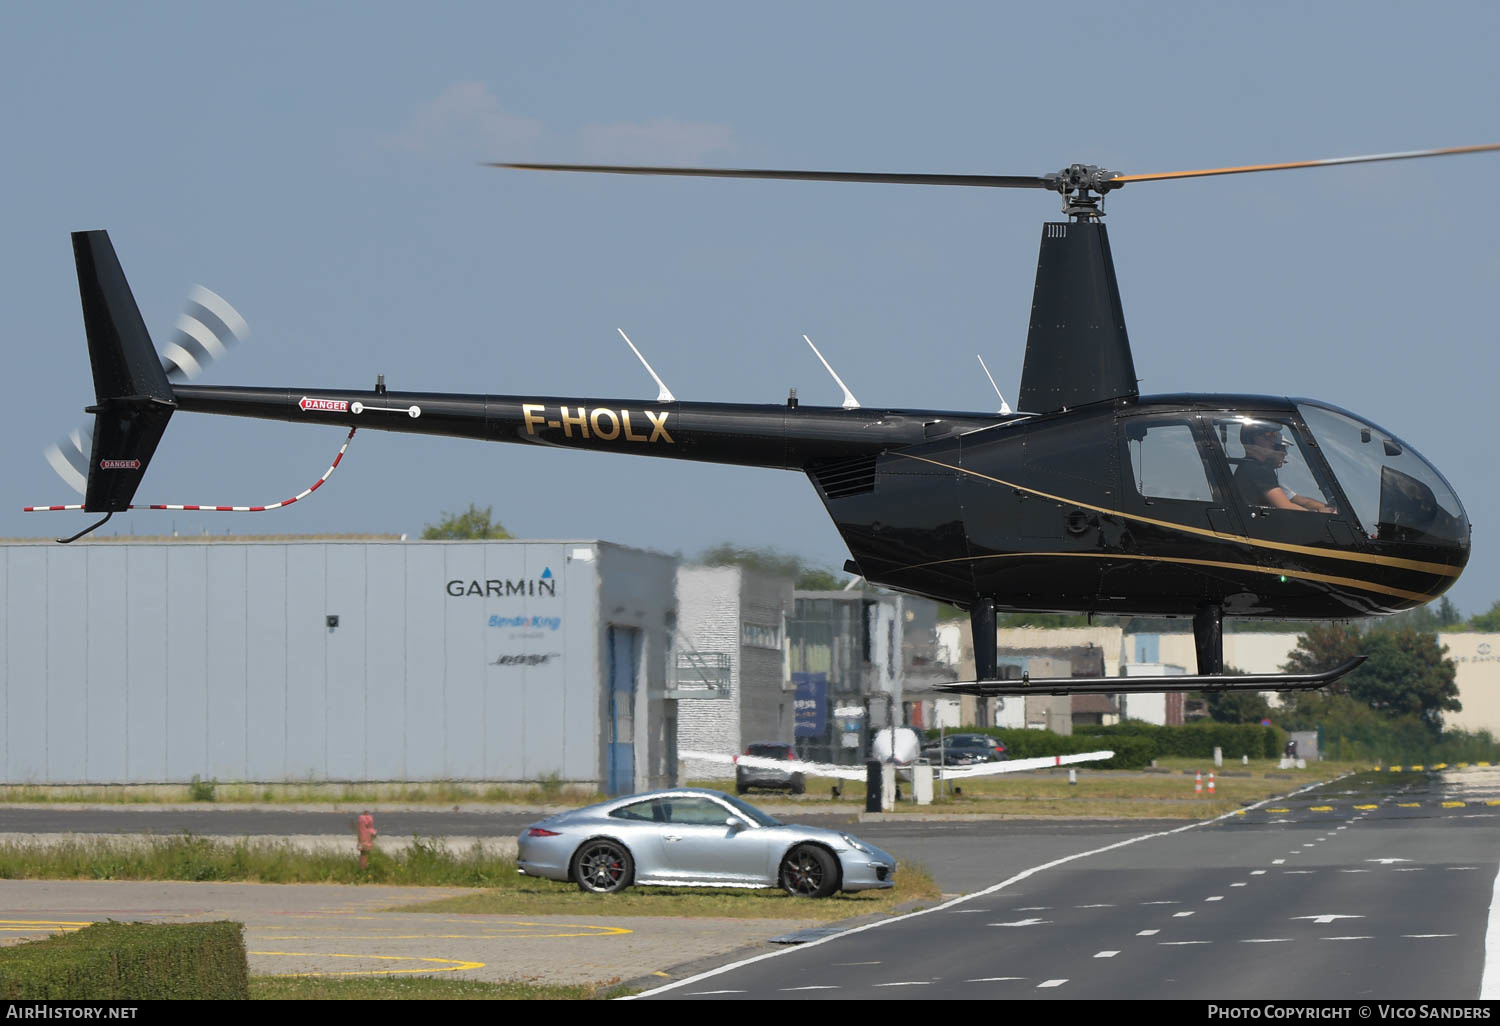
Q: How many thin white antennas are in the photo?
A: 3